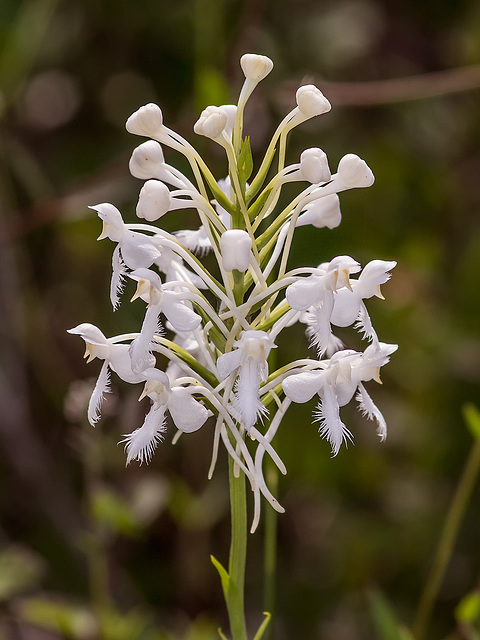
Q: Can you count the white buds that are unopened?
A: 11